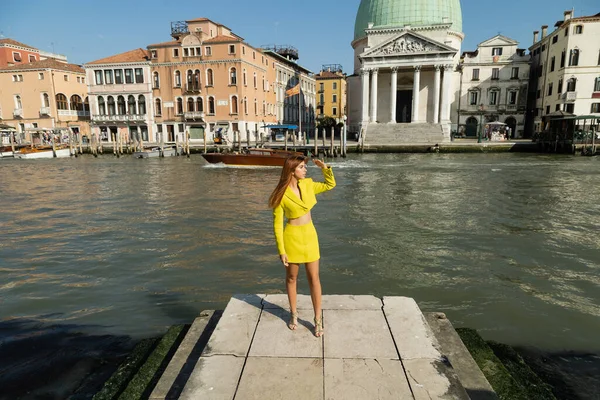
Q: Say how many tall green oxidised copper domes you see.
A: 1